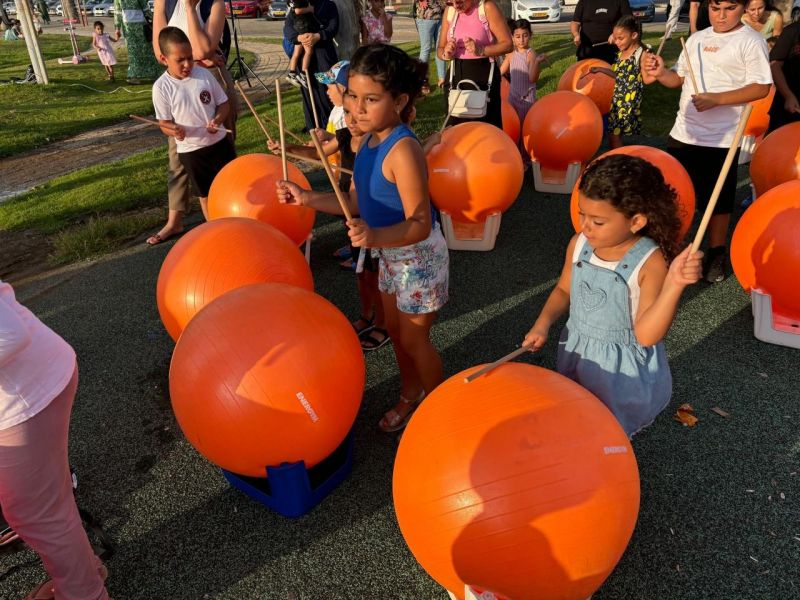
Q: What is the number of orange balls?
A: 12